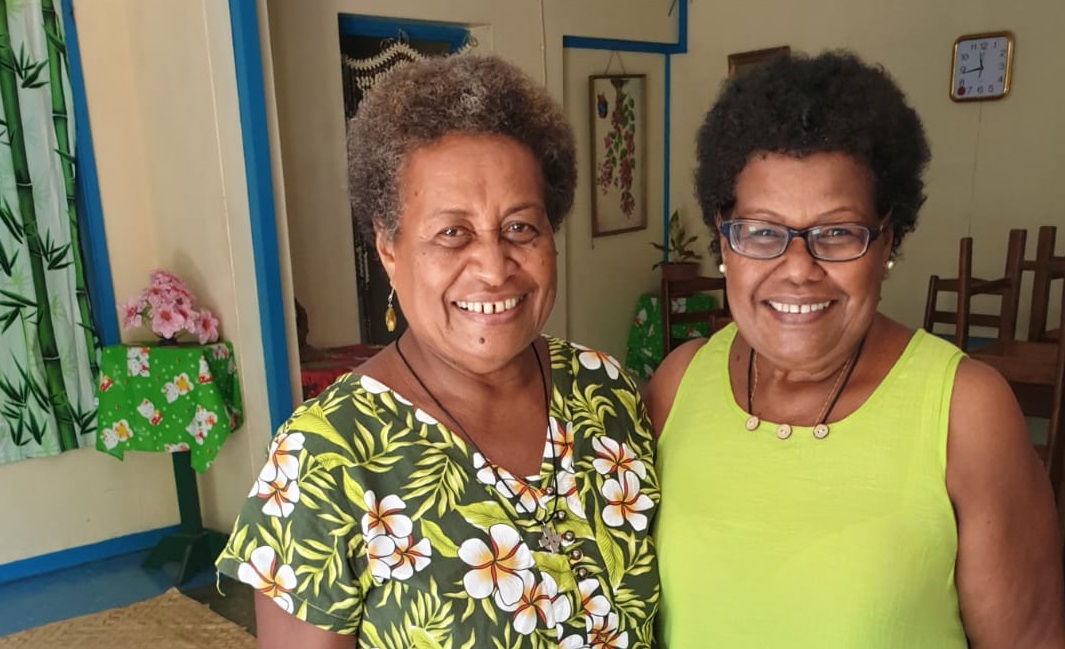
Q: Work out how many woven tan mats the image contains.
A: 1